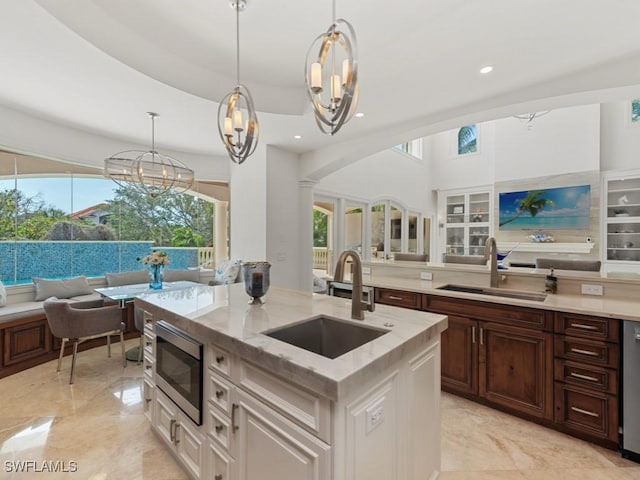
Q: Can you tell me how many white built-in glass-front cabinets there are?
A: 2